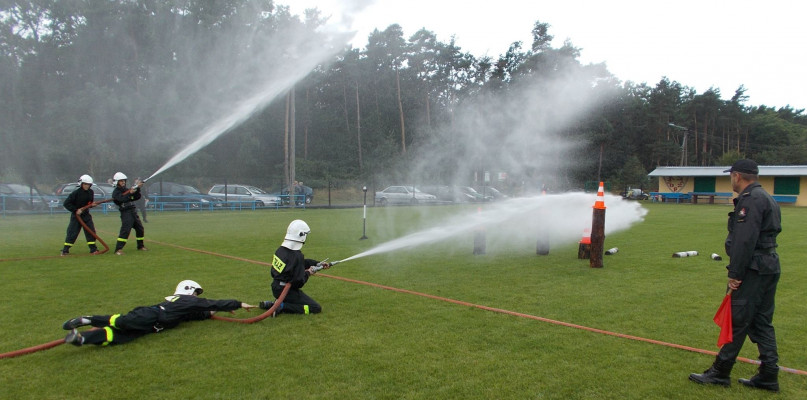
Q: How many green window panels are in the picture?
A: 2